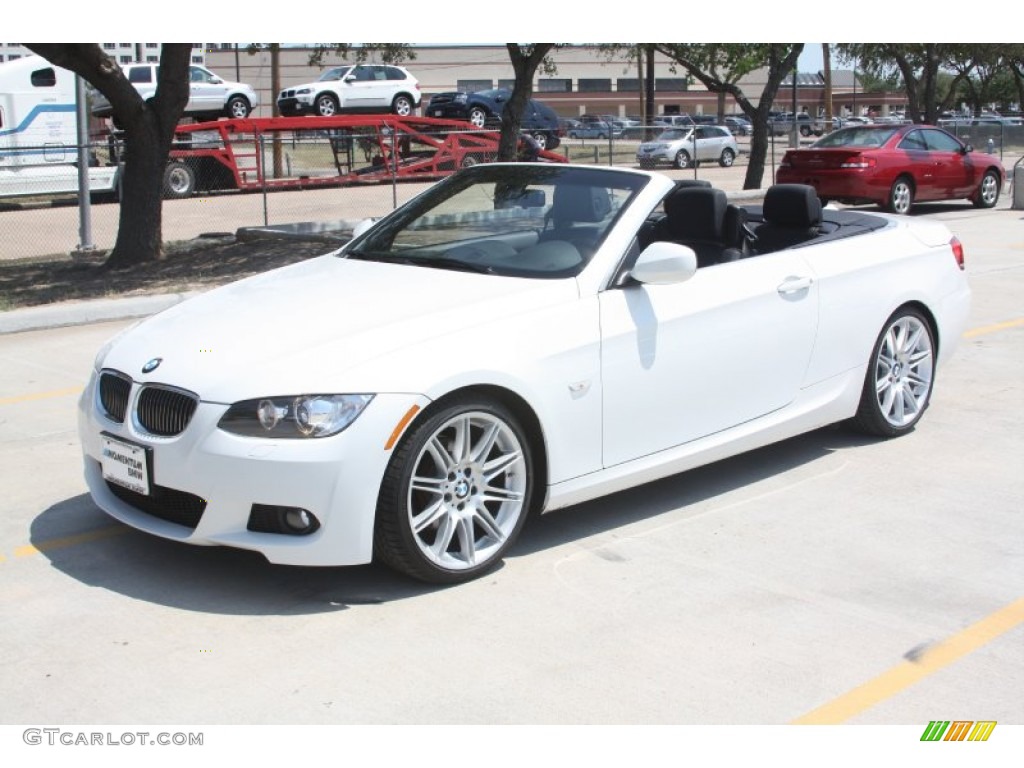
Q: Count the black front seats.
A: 2